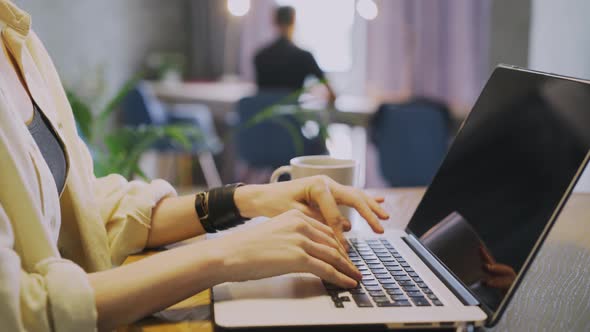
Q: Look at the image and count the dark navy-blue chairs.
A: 3